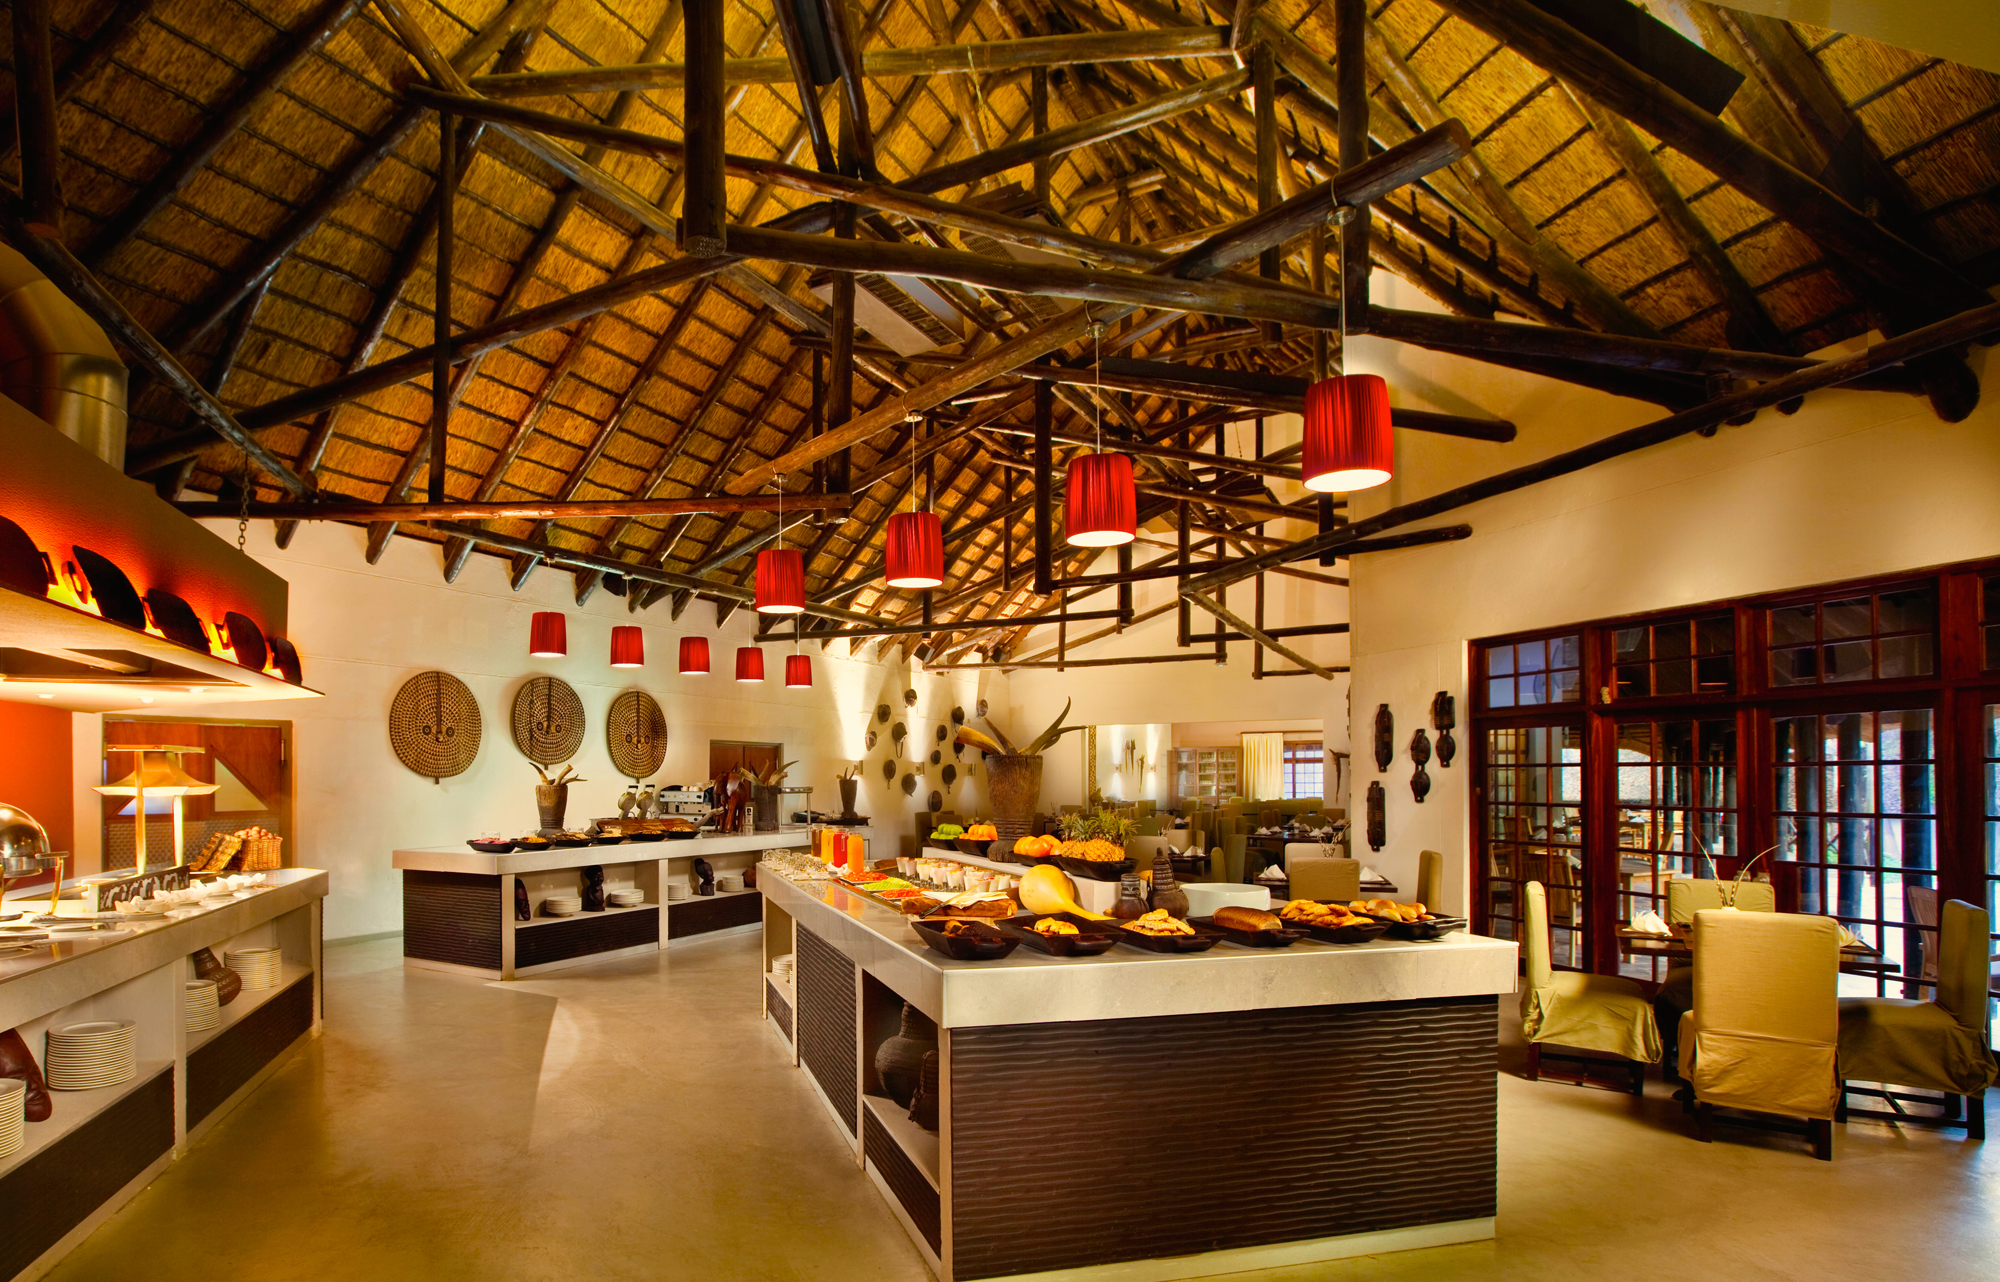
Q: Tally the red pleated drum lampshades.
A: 9